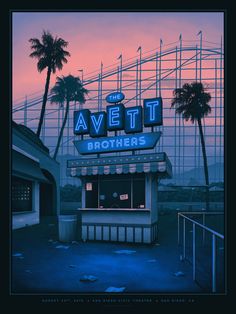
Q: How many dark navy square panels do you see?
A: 5